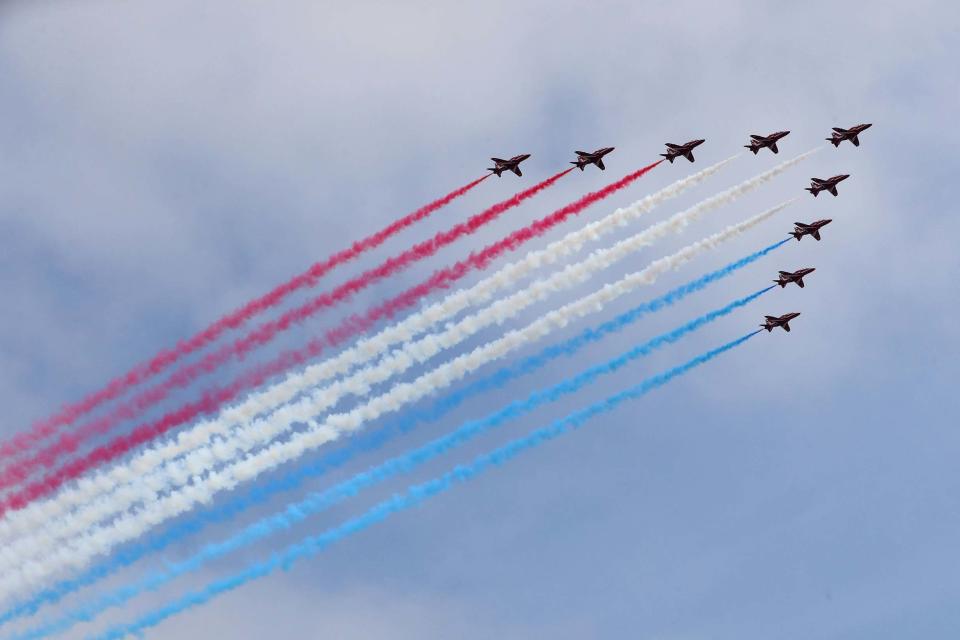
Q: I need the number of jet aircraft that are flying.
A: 9